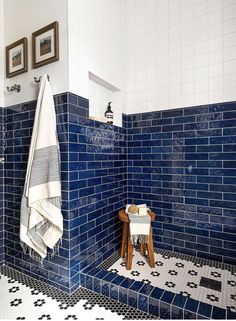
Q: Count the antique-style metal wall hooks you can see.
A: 2